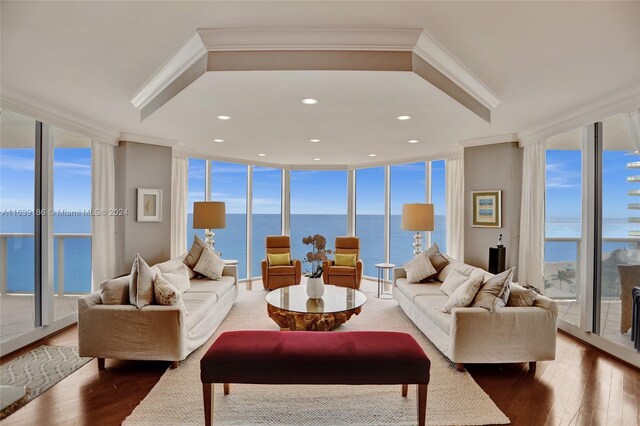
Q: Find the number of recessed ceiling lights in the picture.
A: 9